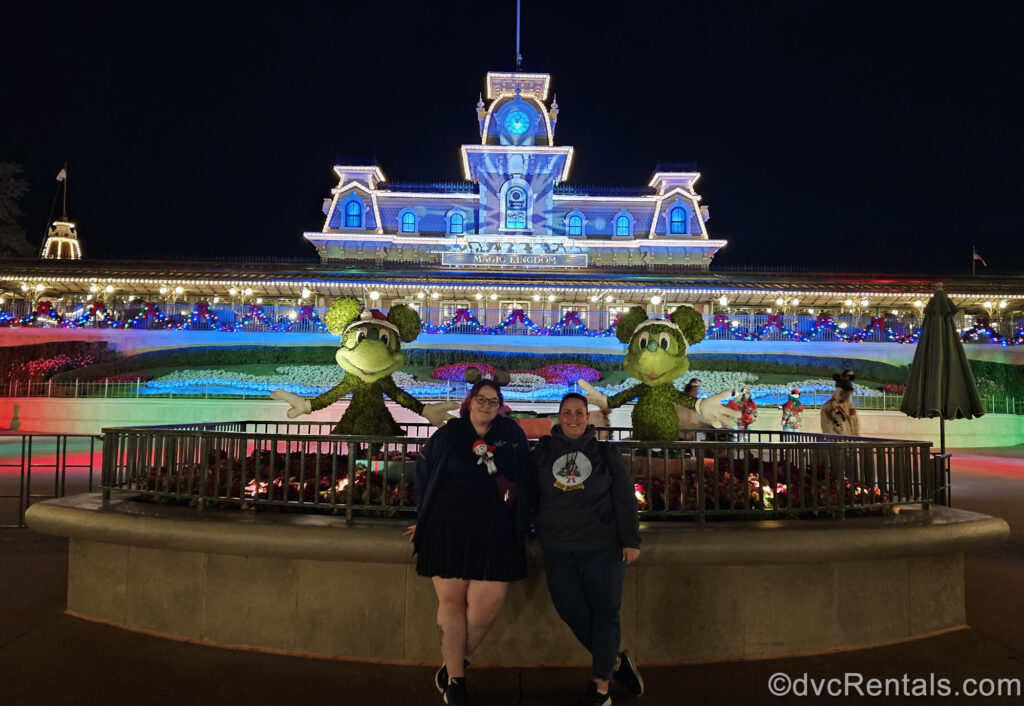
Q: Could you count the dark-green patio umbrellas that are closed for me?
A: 1